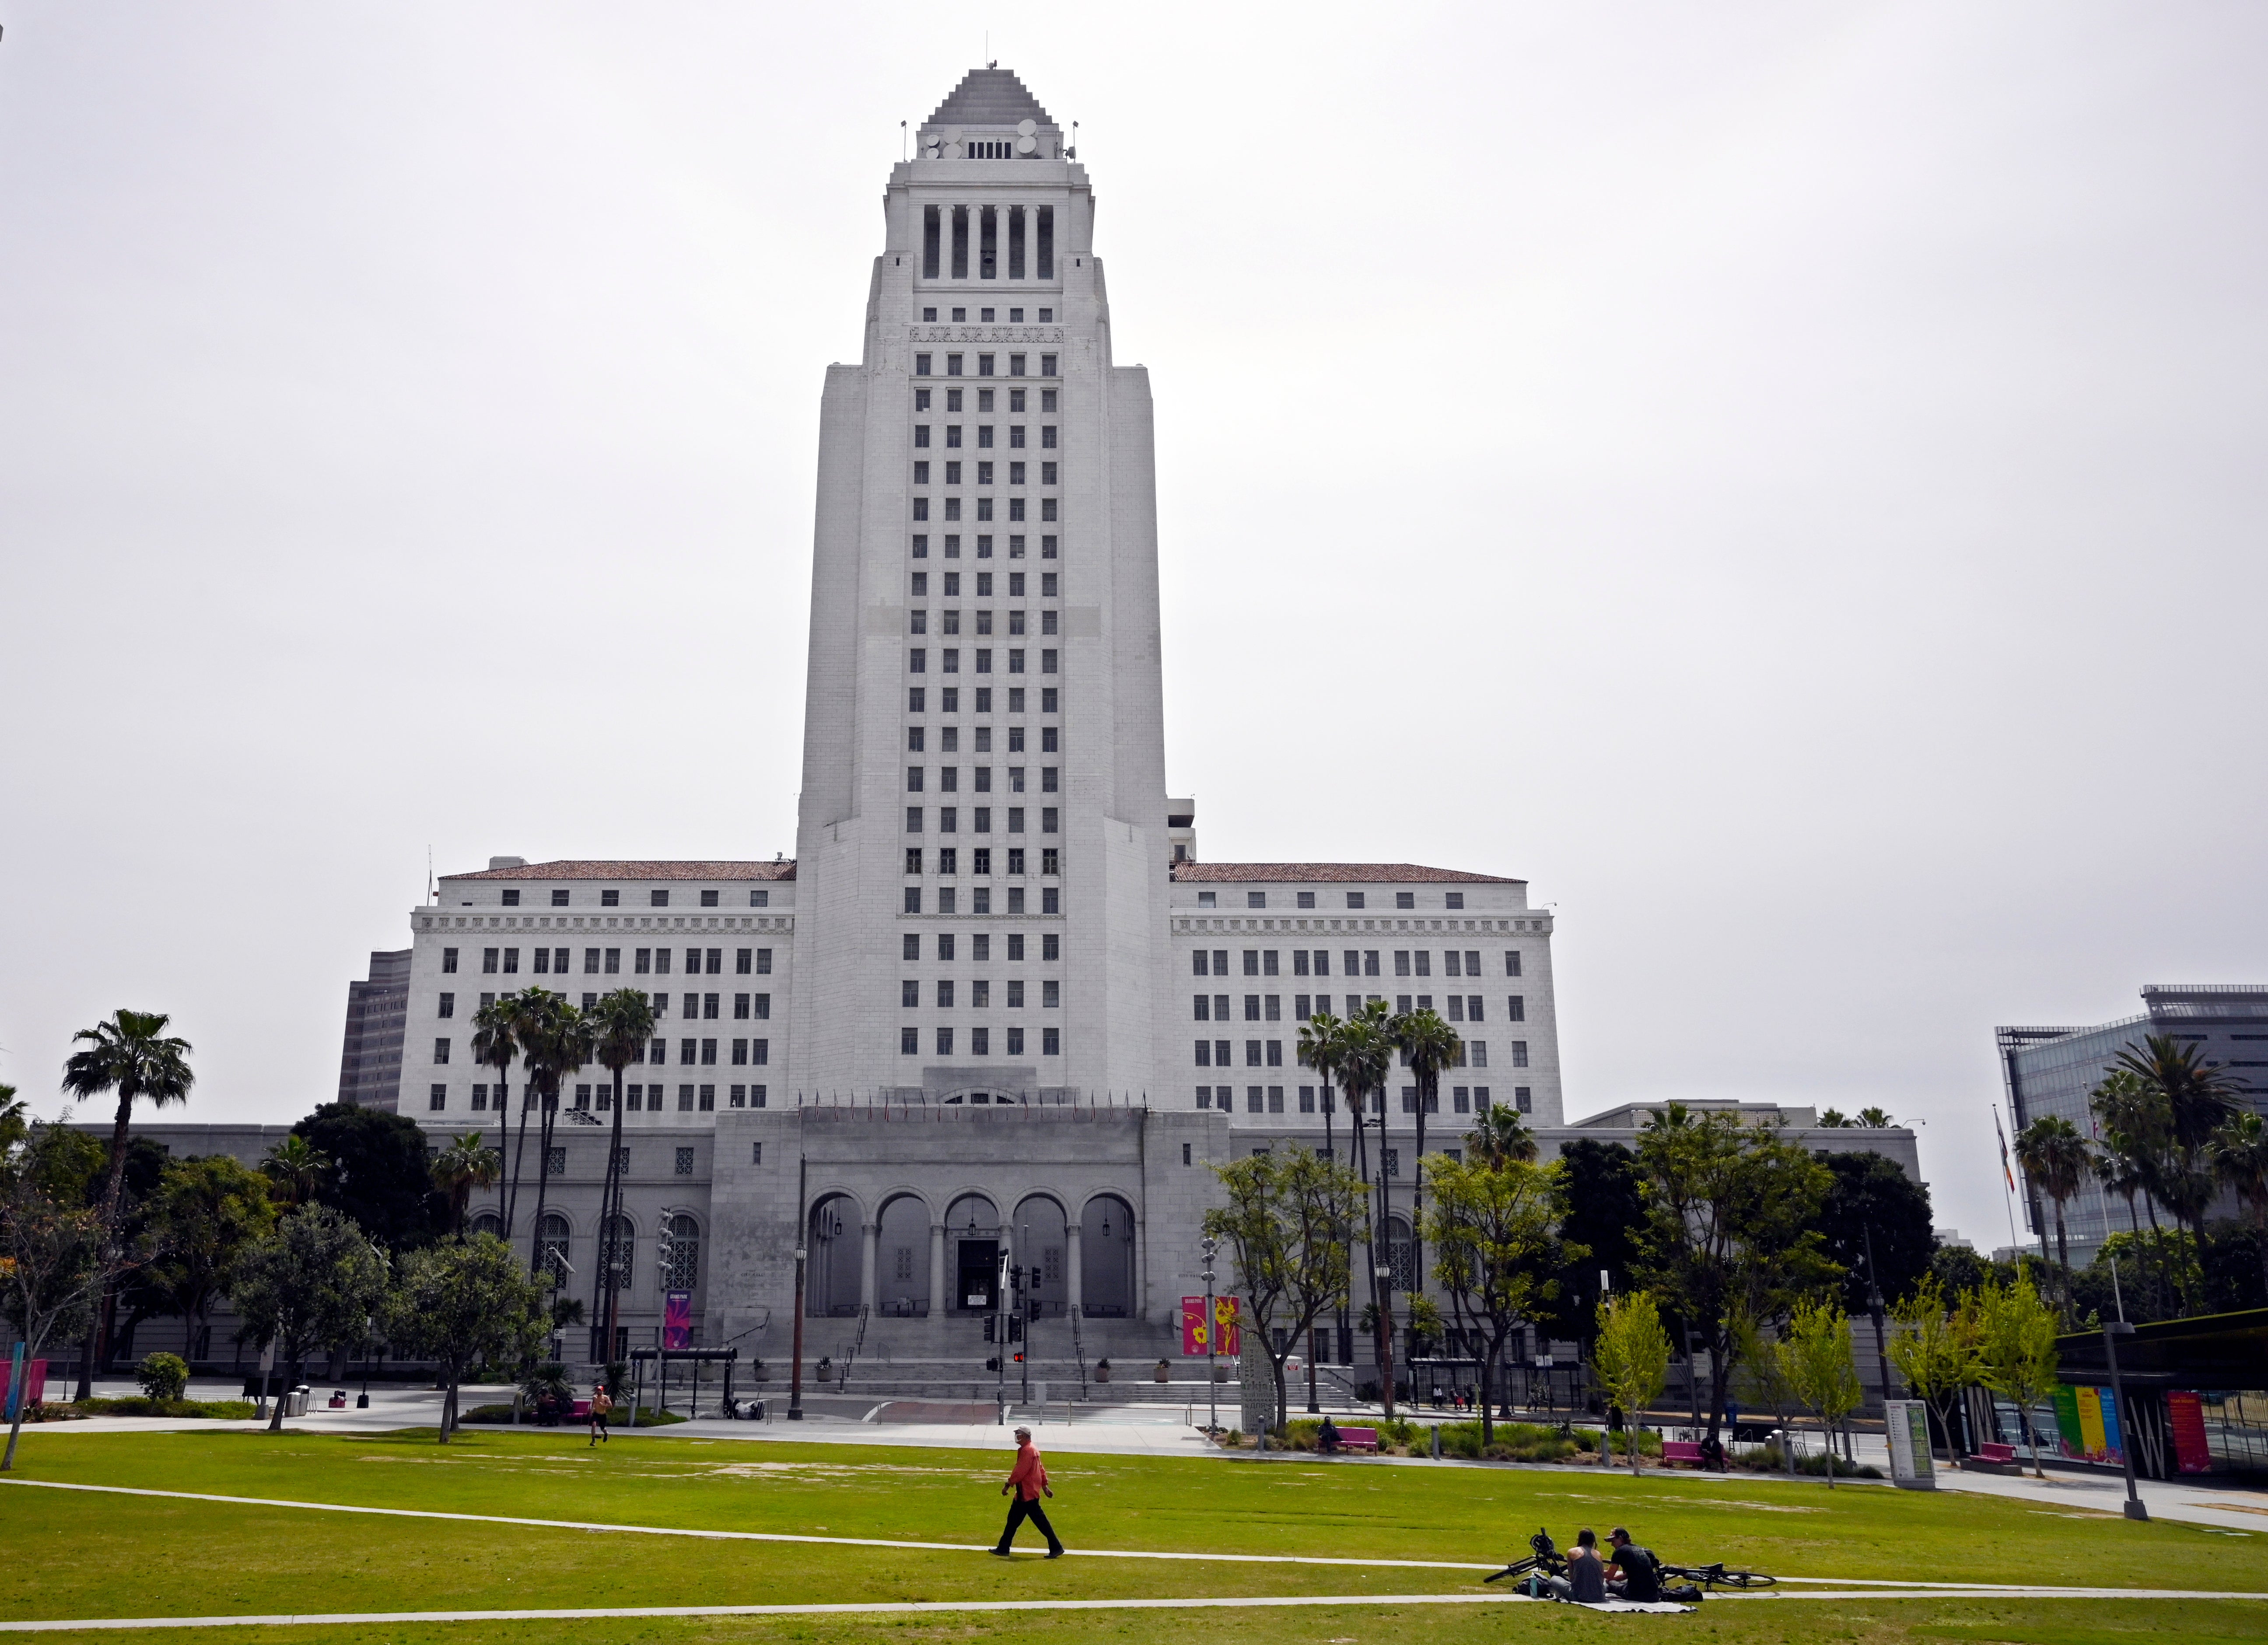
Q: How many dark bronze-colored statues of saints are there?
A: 0